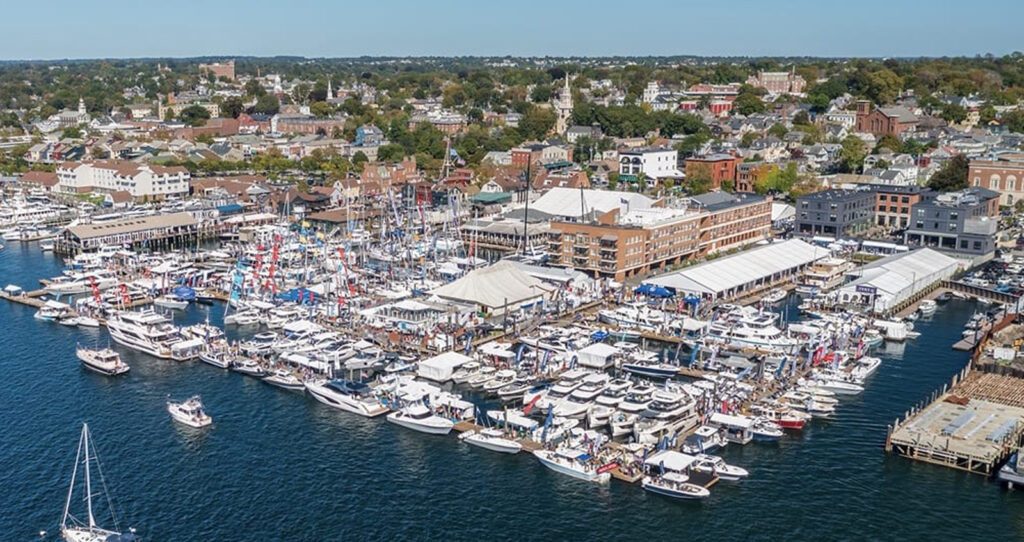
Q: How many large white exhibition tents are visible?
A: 4